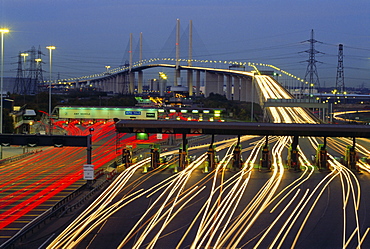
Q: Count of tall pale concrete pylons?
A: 4